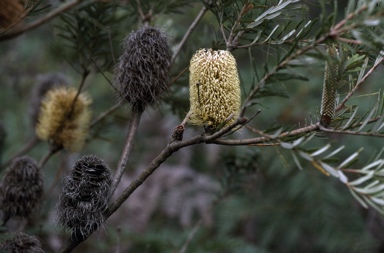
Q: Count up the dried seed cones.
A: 5